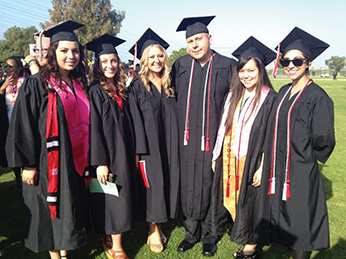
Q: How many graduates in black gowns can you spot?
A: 6